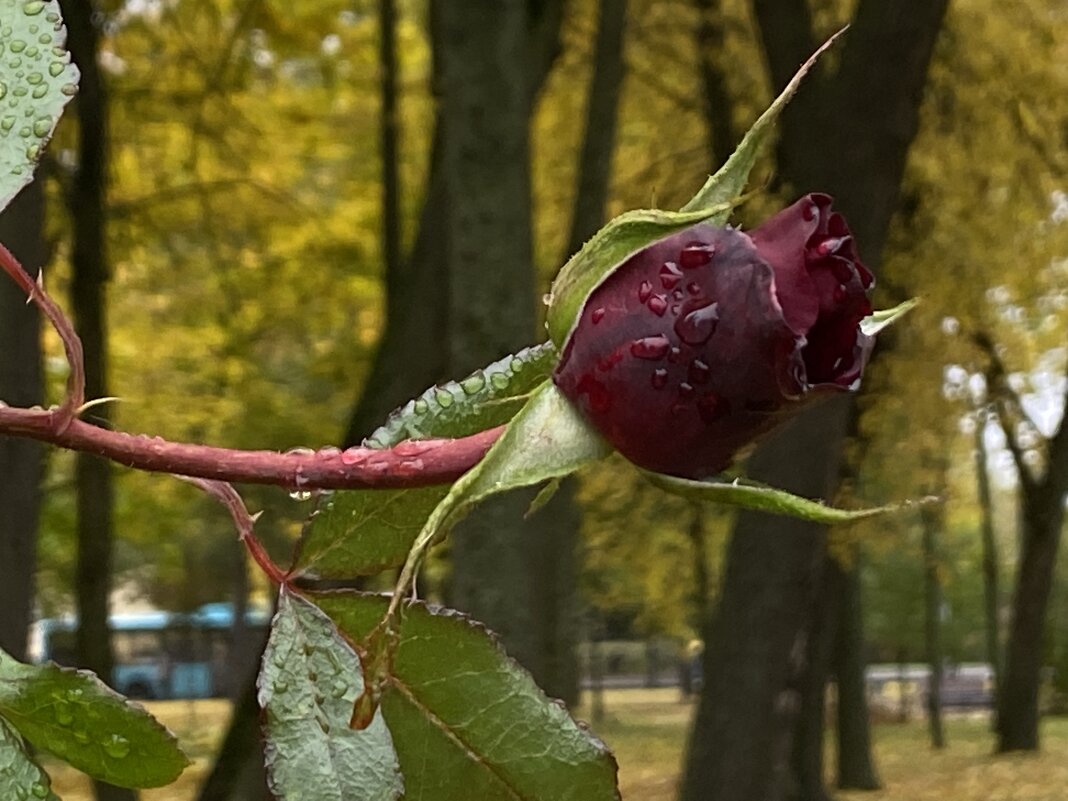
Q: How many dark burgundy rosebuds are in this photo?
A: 1